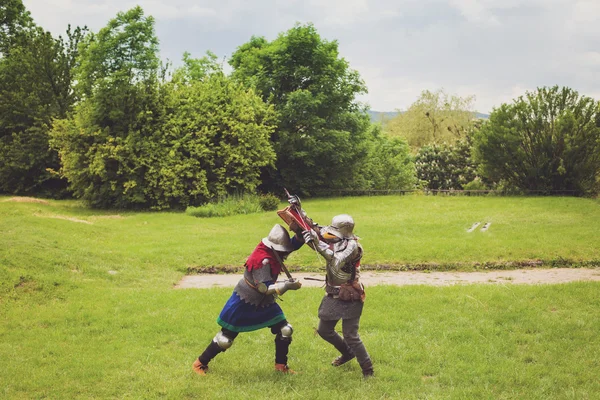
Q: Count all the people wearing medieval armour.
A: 2